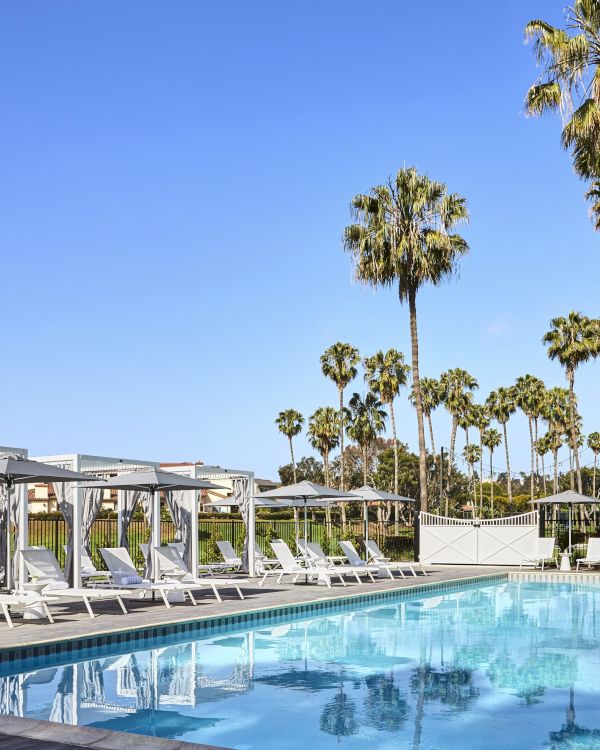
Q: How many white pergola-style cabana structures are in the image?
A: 3